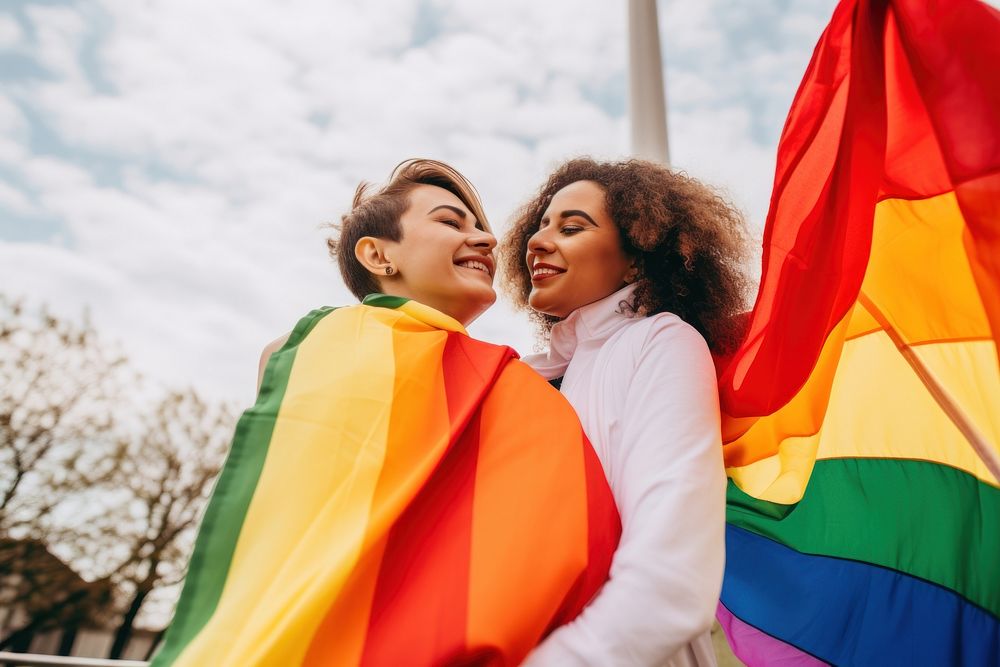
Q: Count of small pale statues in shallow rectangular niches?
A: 0